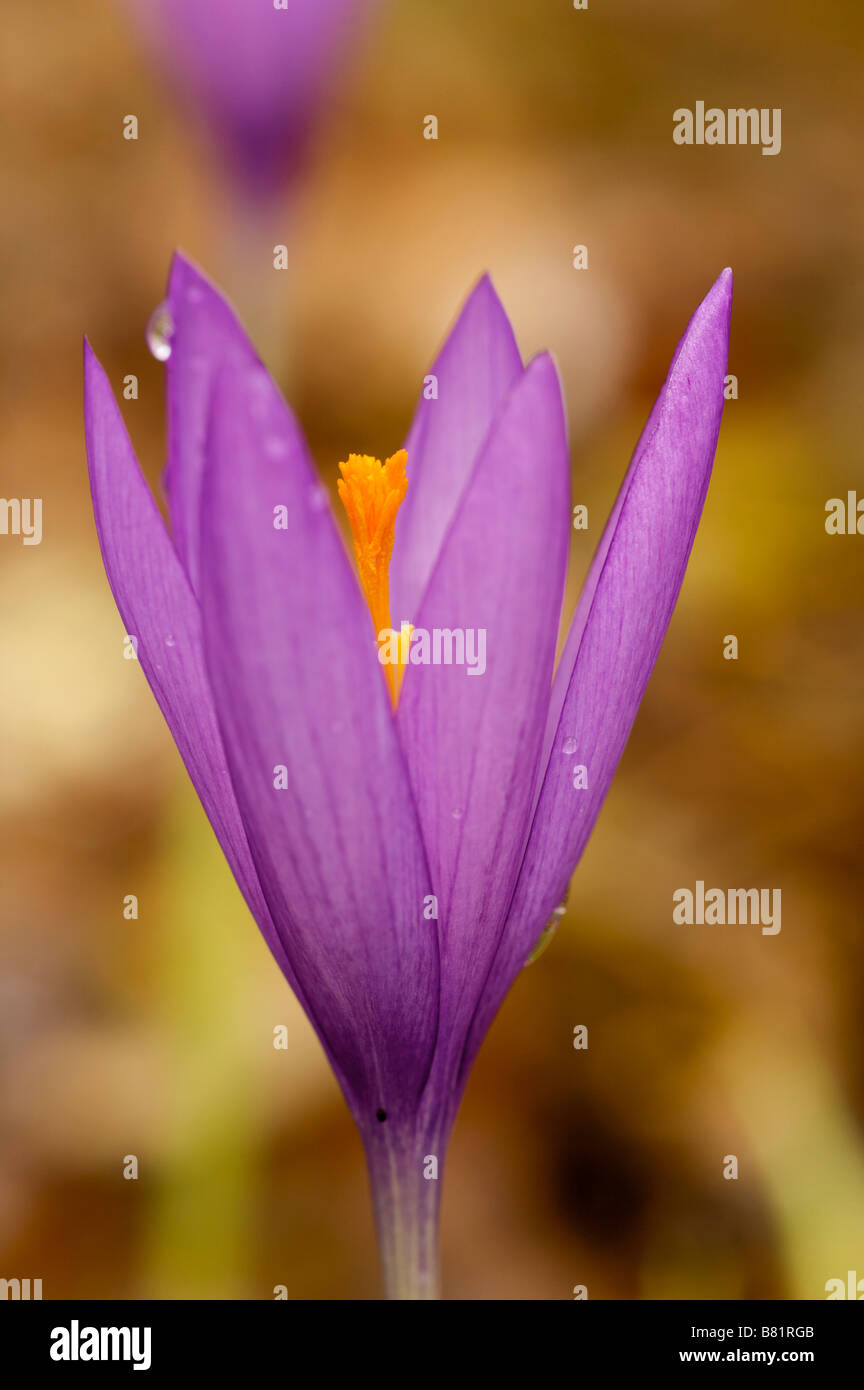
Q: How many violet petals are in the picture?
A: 6